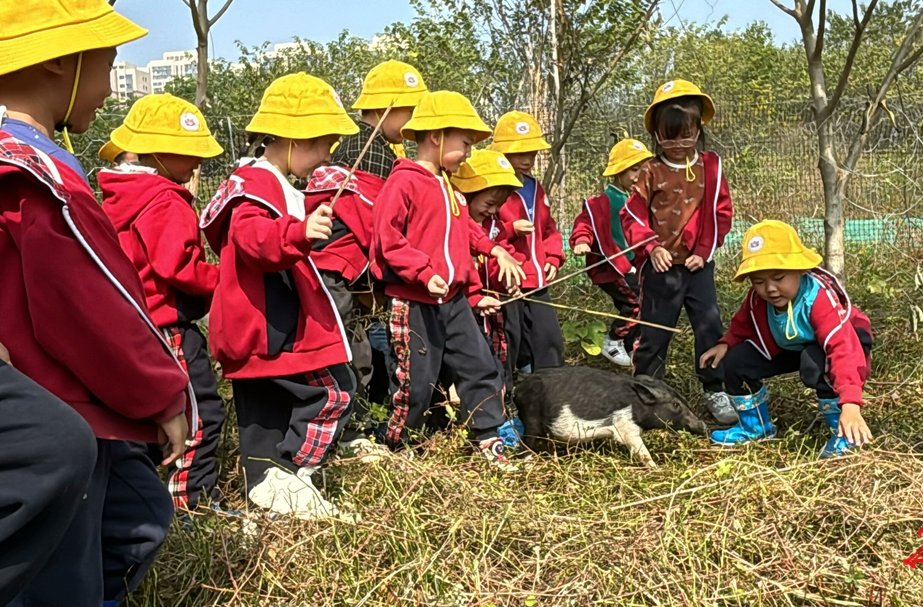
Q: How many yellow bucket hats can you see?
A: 11